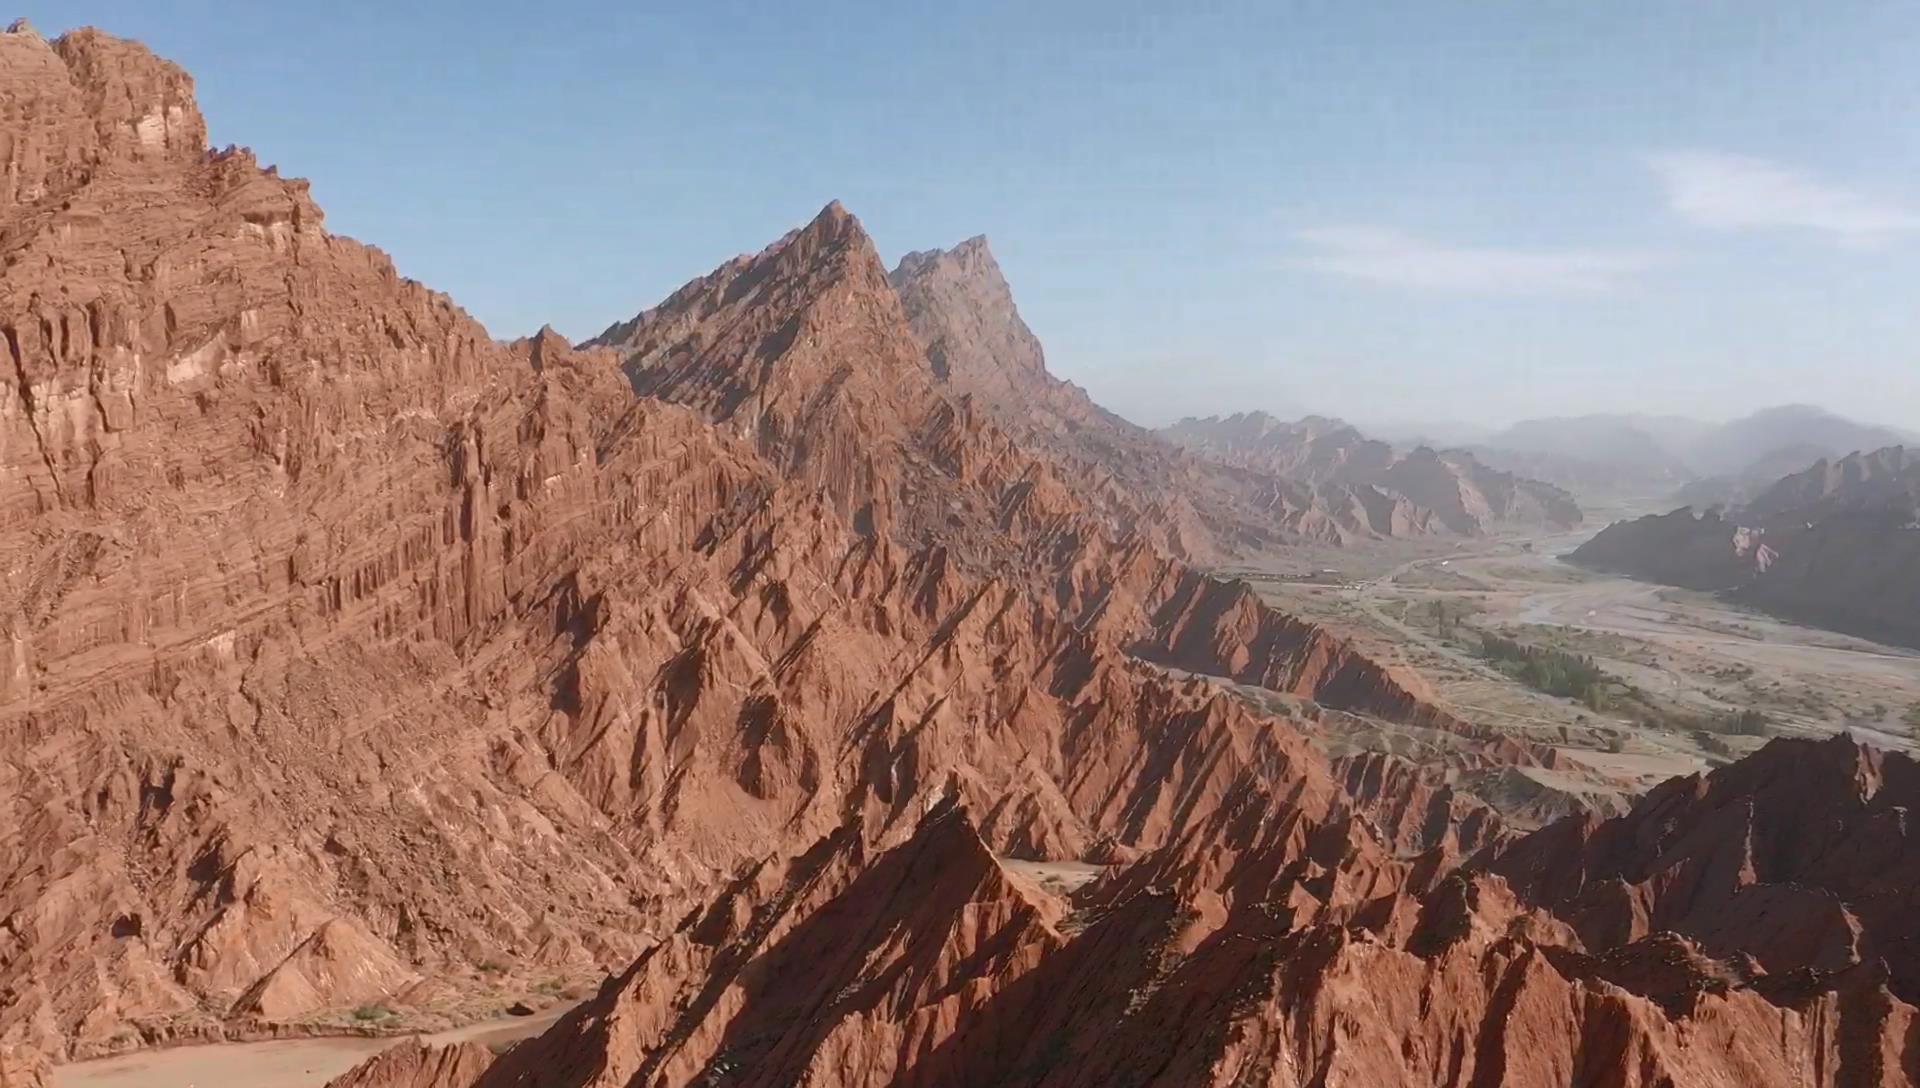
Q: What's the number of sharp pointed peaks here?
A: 2